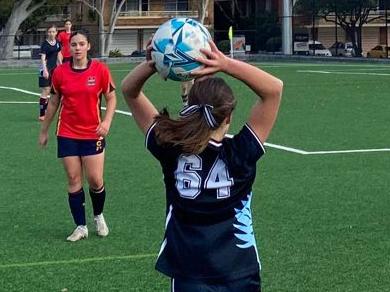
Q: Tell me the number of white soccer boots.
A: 2